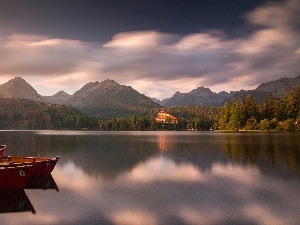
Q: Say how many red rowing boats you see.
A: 3